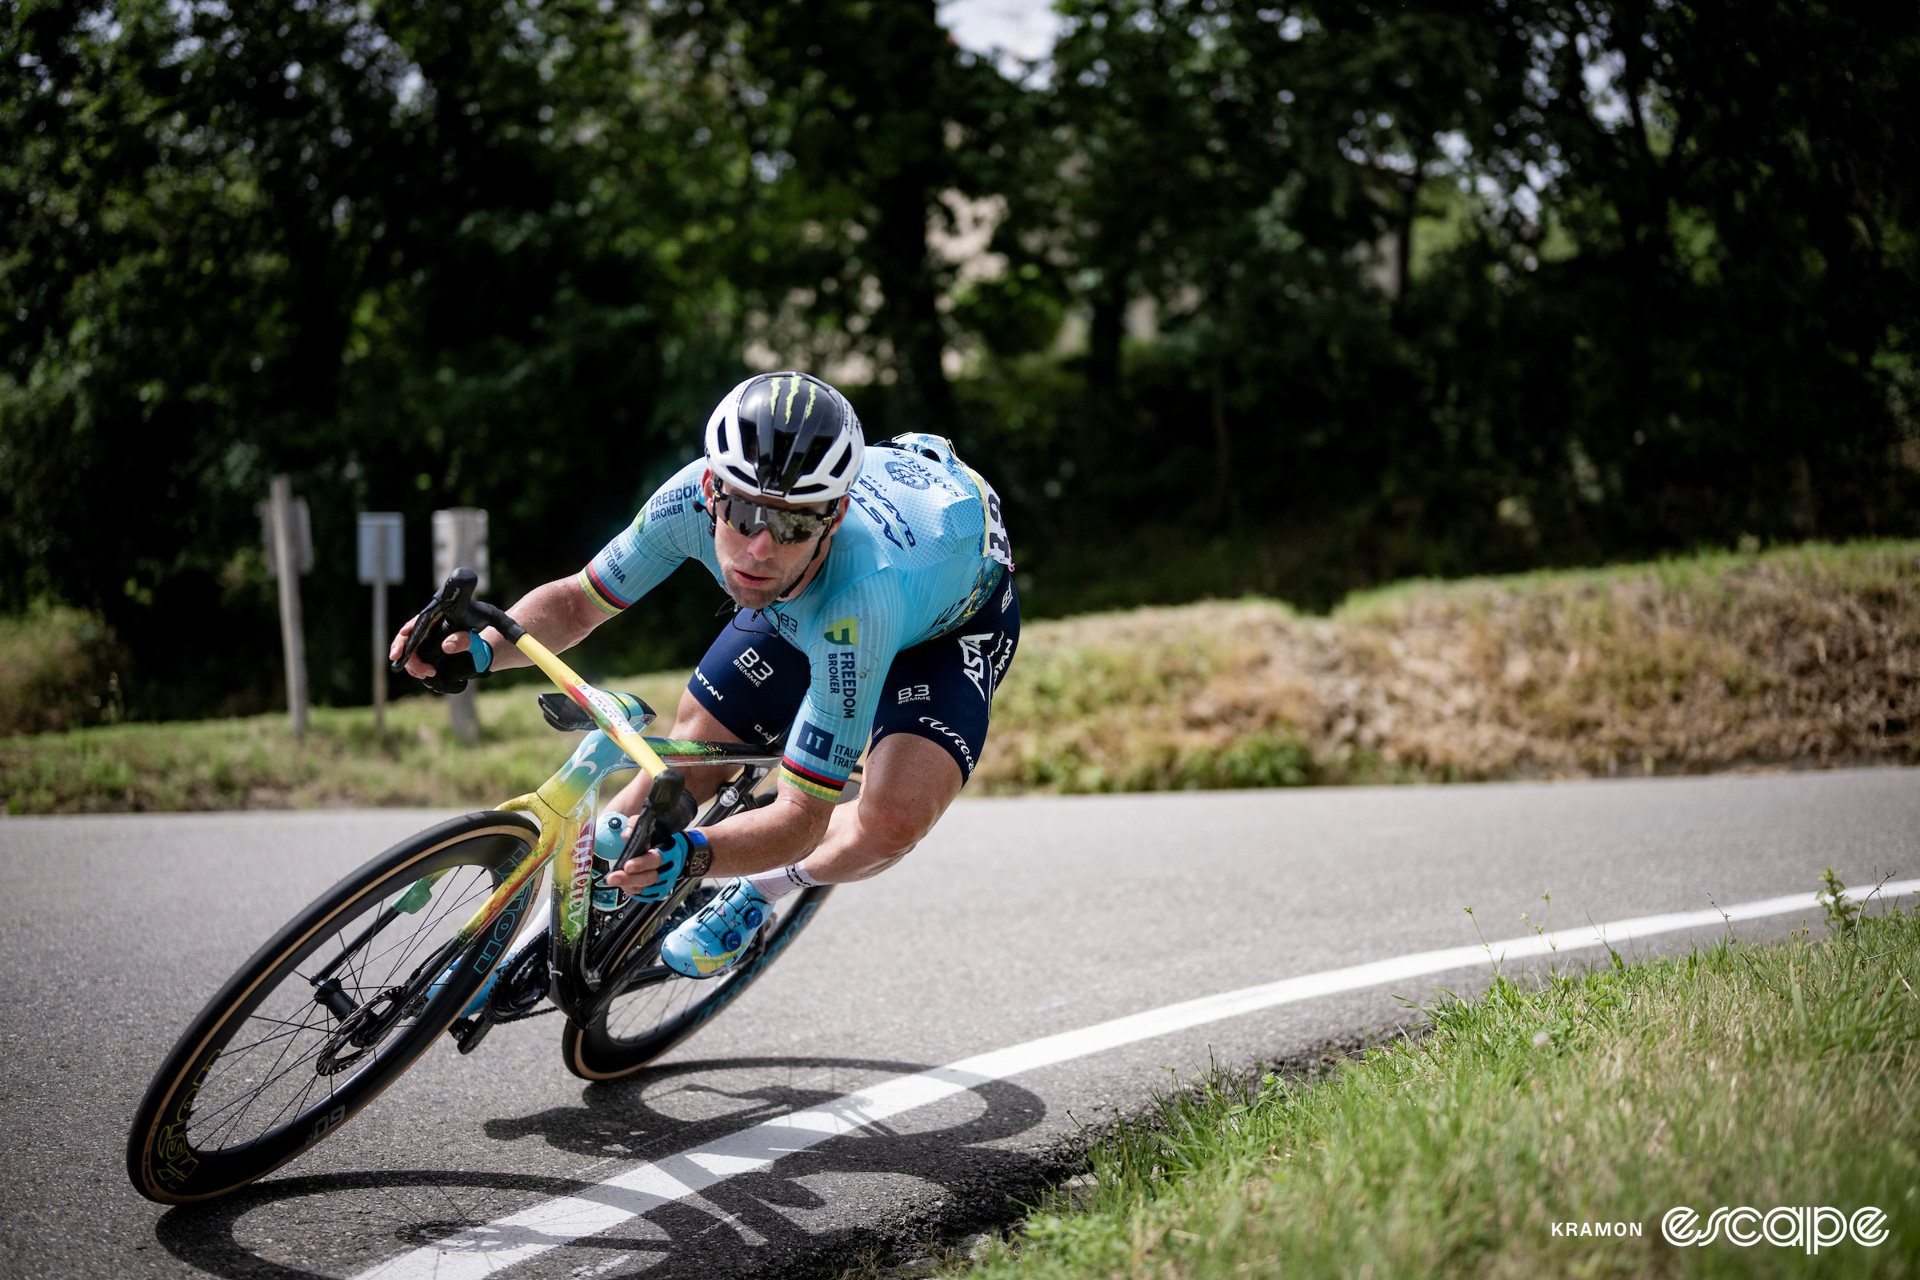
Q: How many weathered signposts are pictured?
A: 3